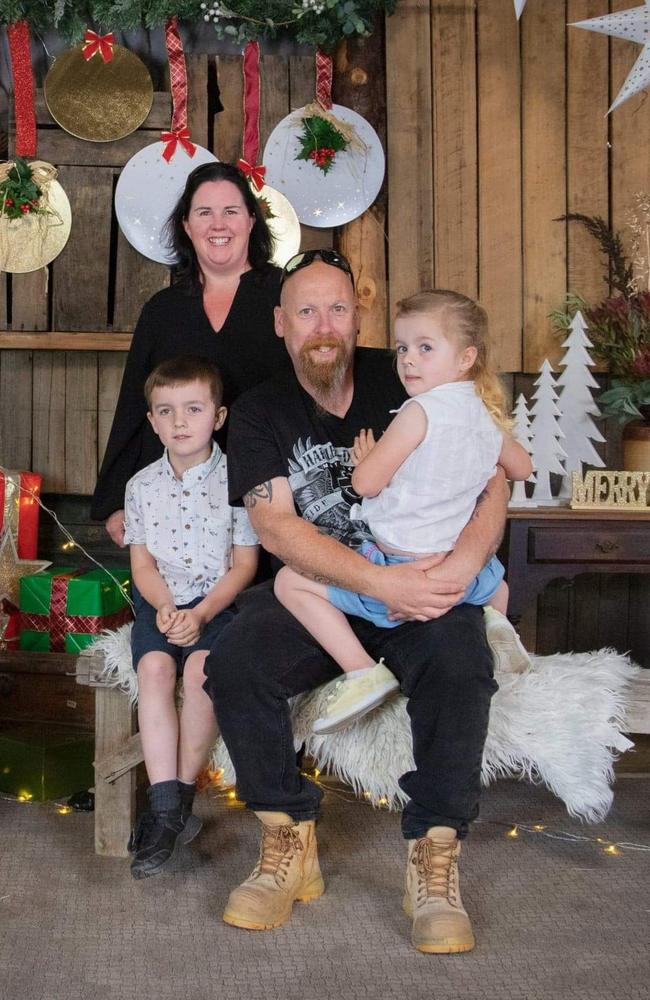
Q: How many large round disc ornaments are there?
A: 5